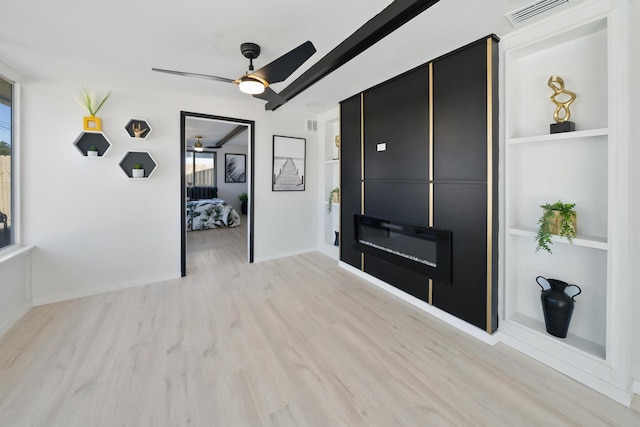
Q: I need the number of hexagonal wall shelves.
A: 3